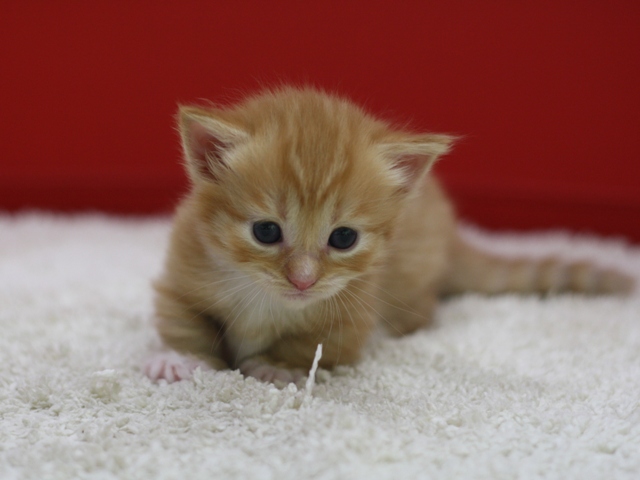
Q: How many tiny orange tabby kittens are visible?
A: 1